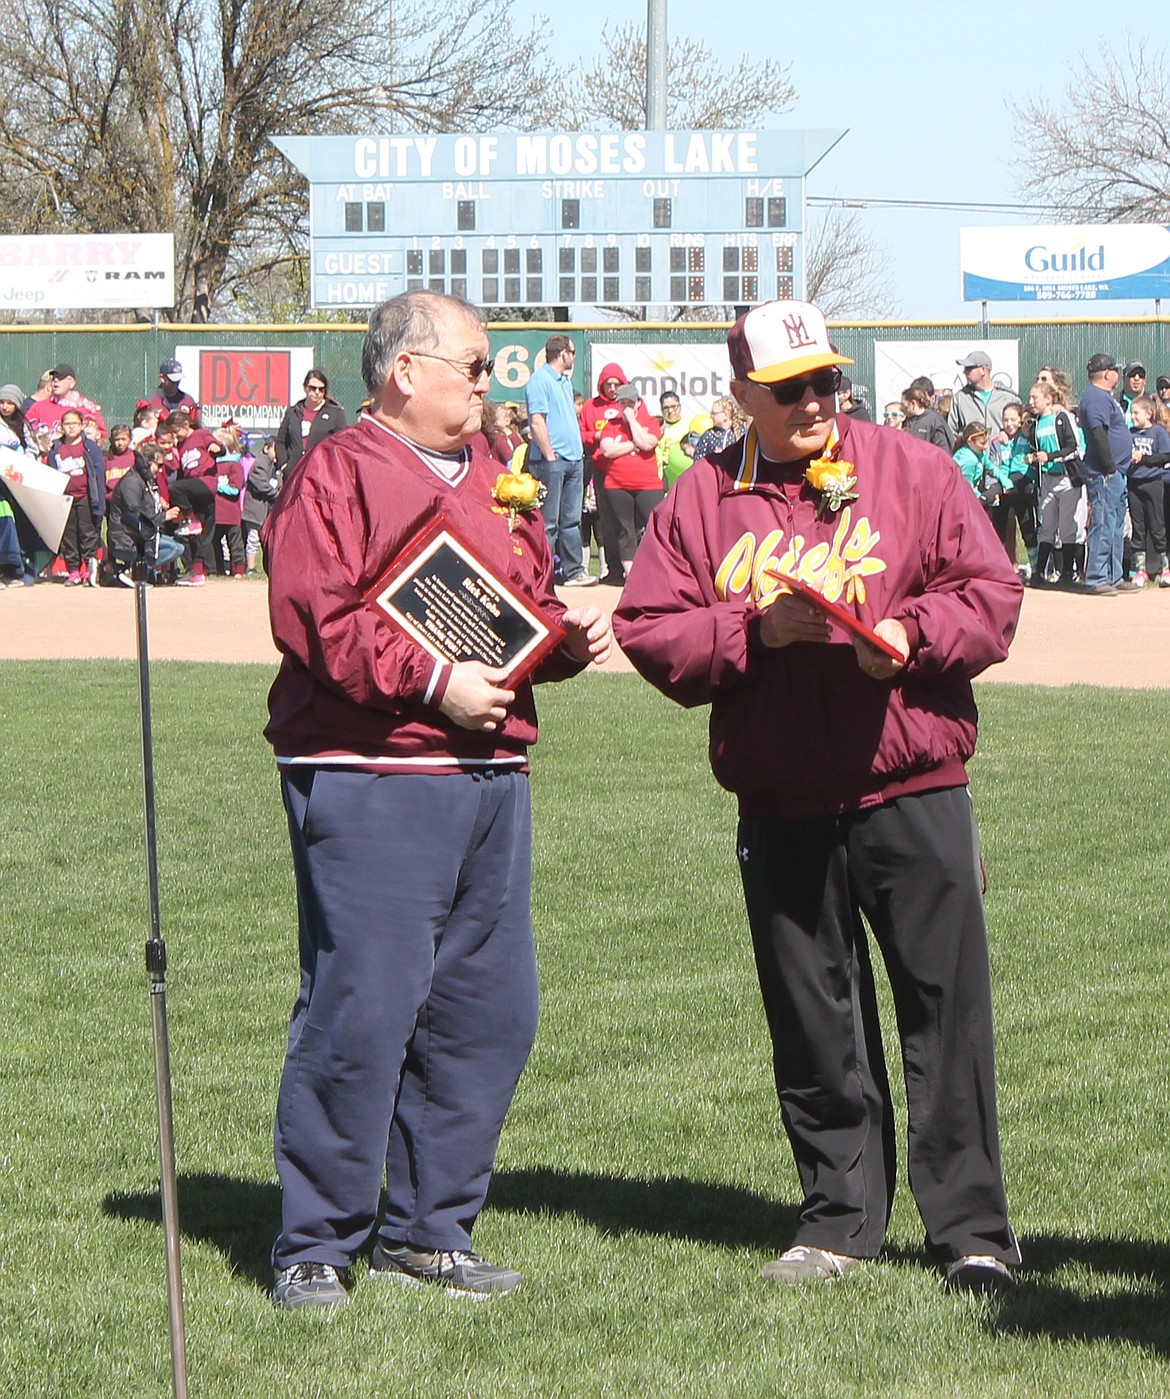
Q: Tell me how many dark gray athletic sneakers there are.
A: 2